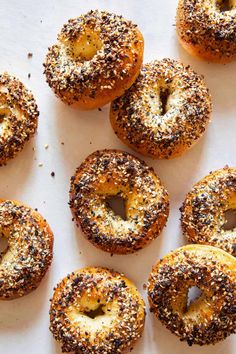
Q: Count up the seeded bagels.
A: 9